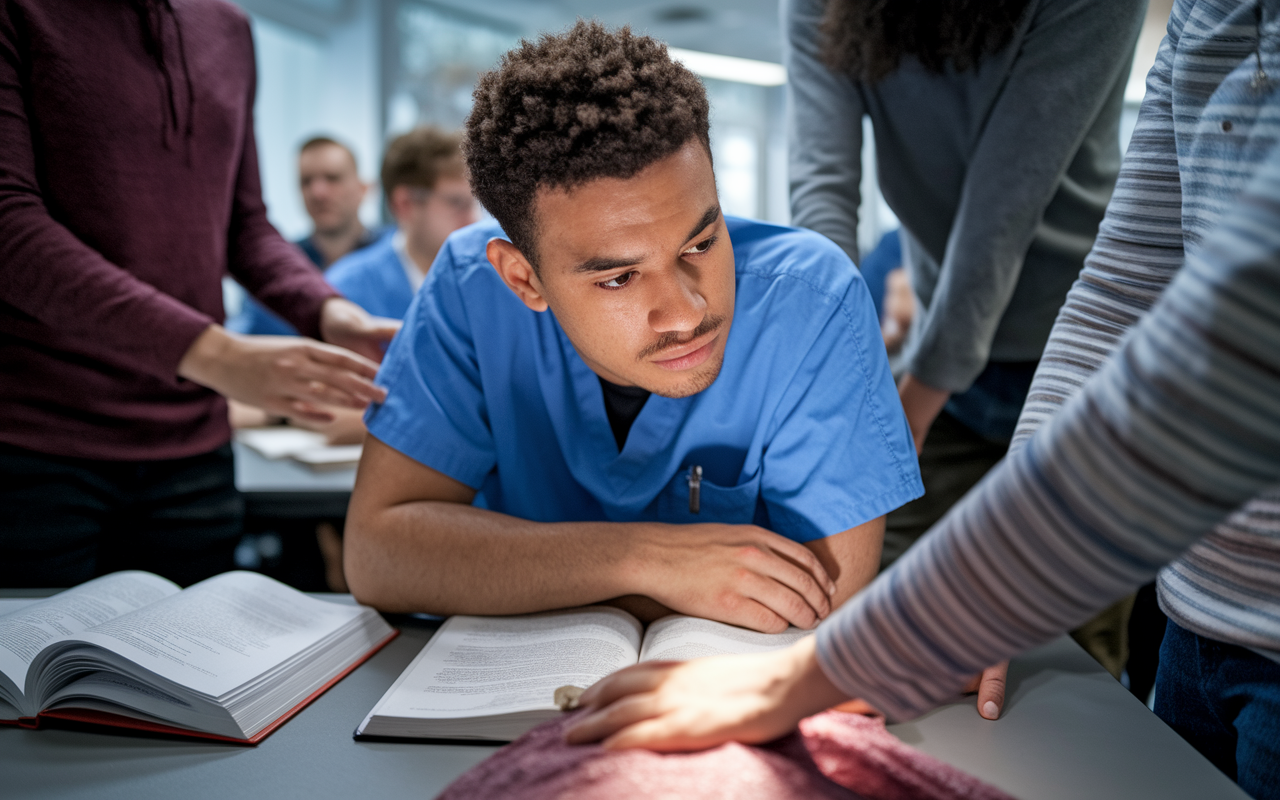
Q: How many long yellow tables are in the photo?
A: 0